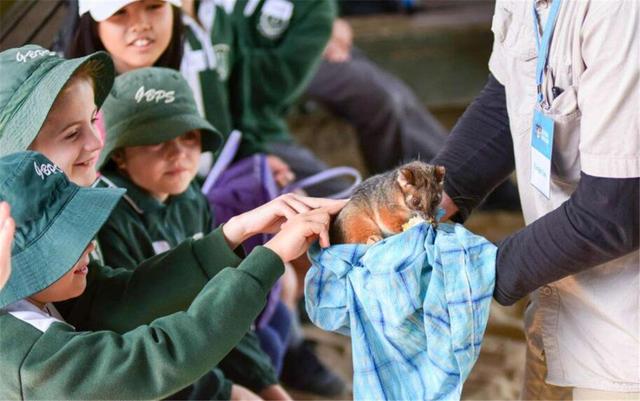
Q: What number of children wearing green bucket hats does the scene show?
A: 3